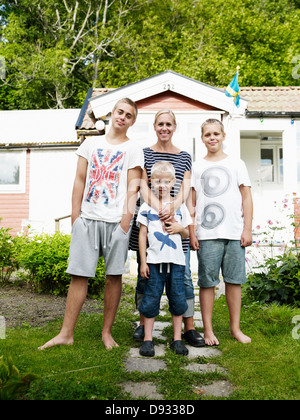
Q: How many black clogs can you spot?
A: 4